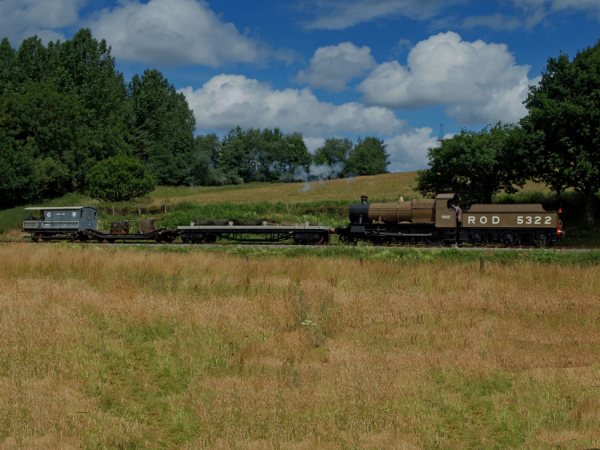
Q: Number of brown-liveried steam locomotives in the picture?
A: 1